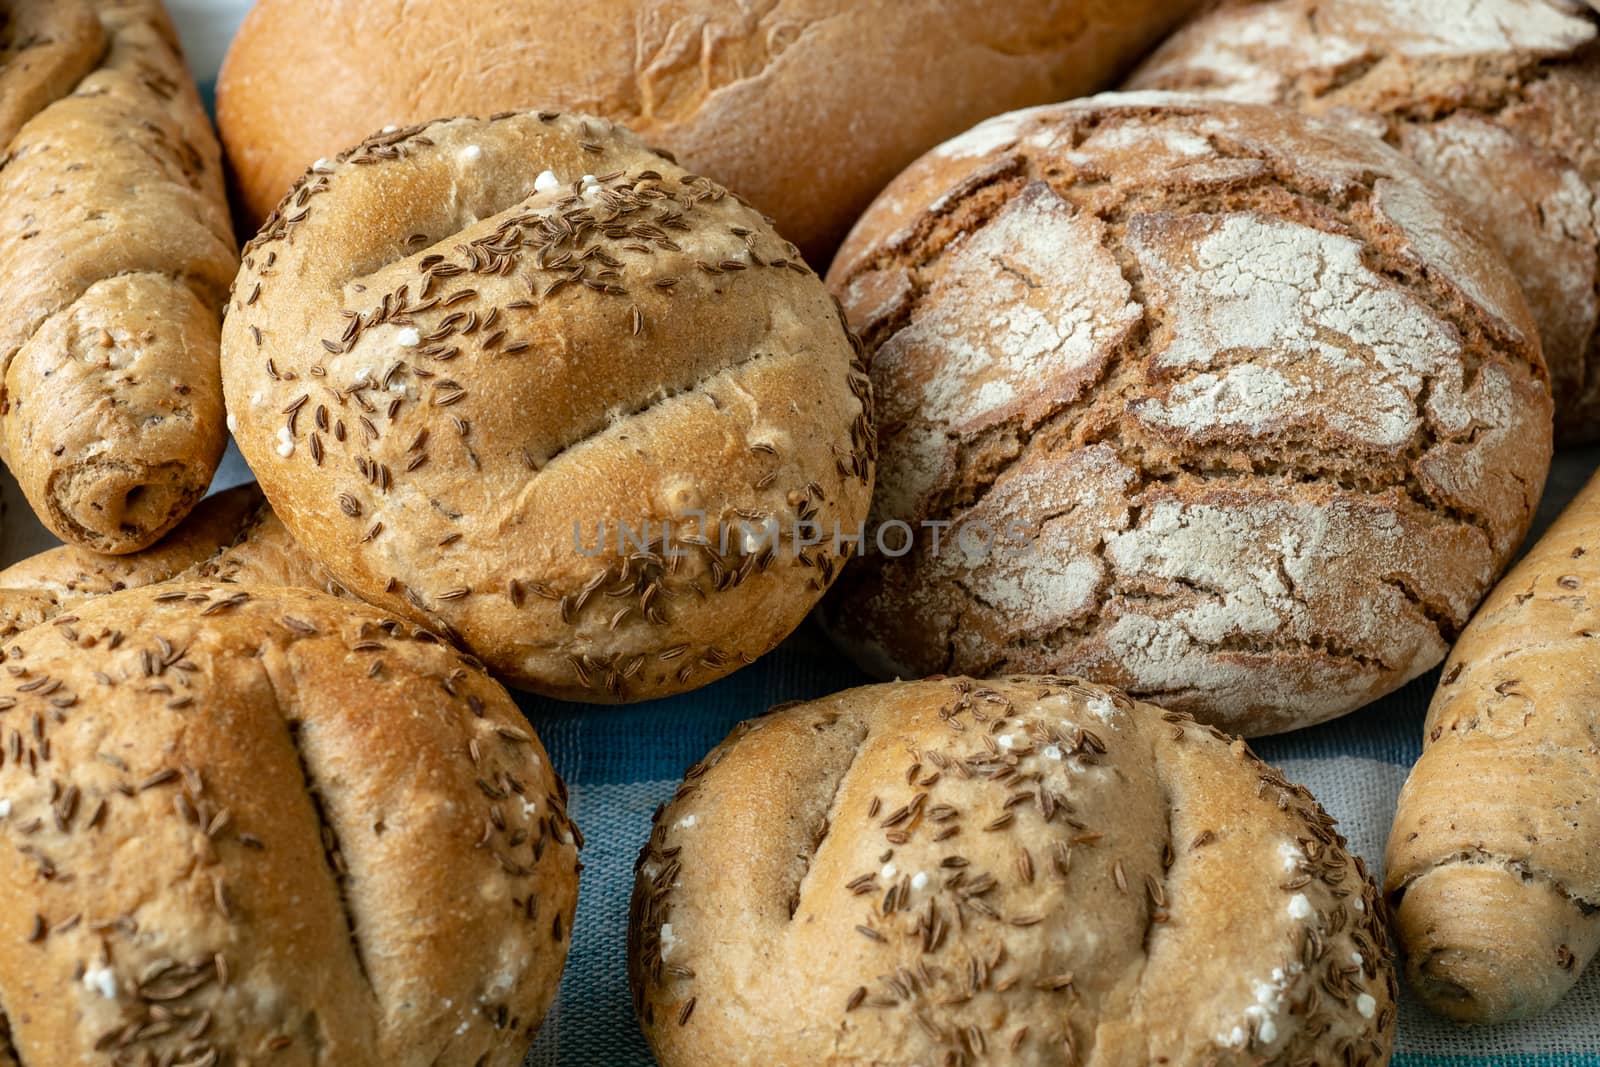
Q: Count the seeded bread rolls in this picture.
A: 3